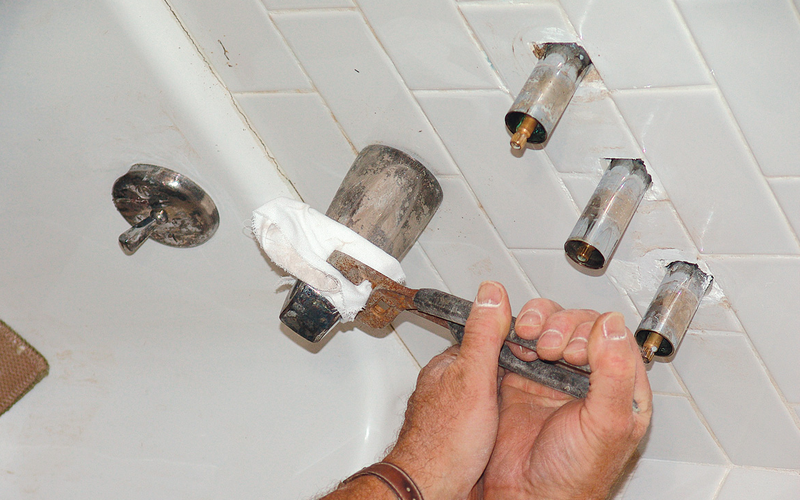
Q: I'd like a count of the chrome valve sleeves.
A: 3